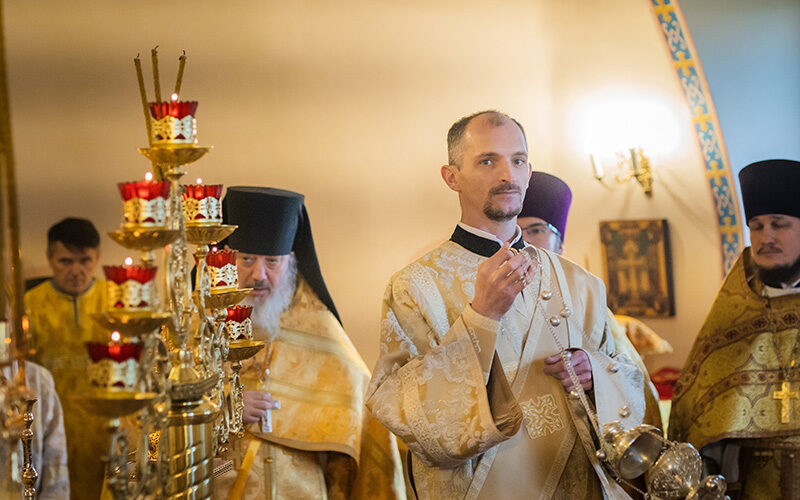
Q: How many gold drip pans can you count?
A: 7